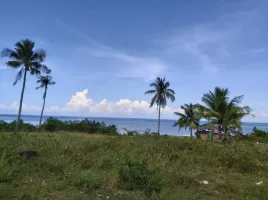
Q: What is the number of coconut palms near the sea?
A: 5